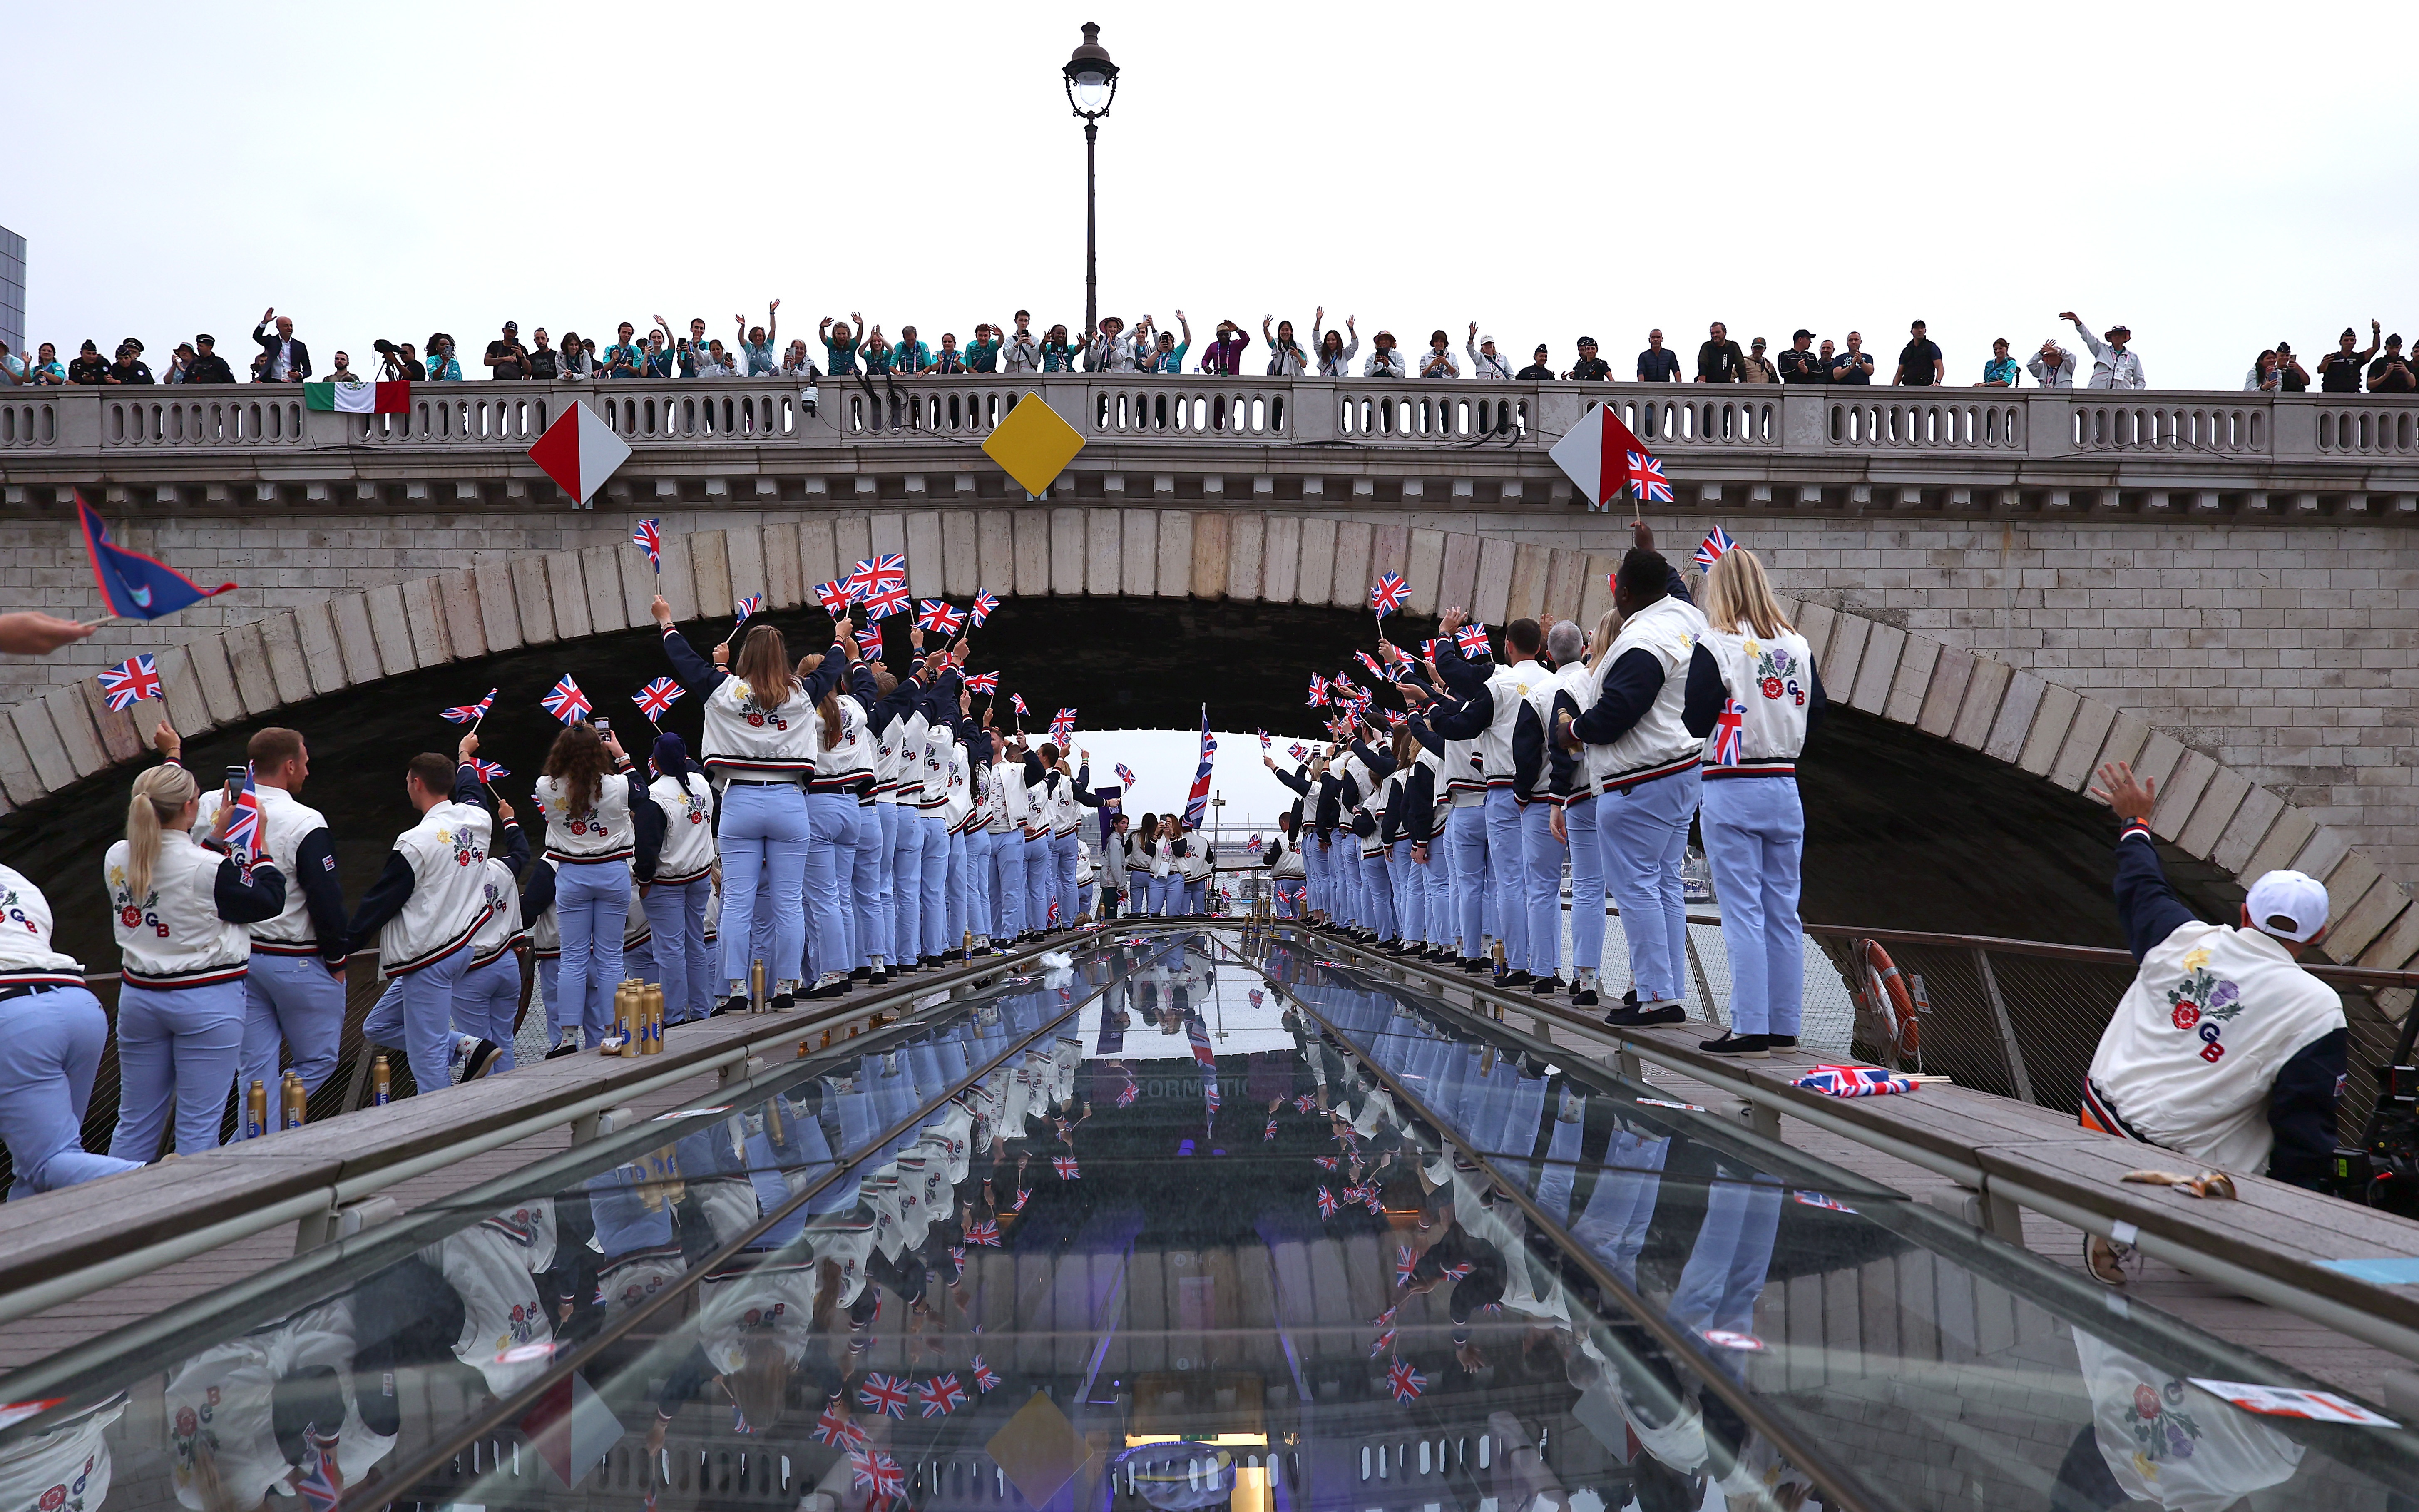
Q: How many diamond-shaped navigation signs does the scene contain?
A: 3